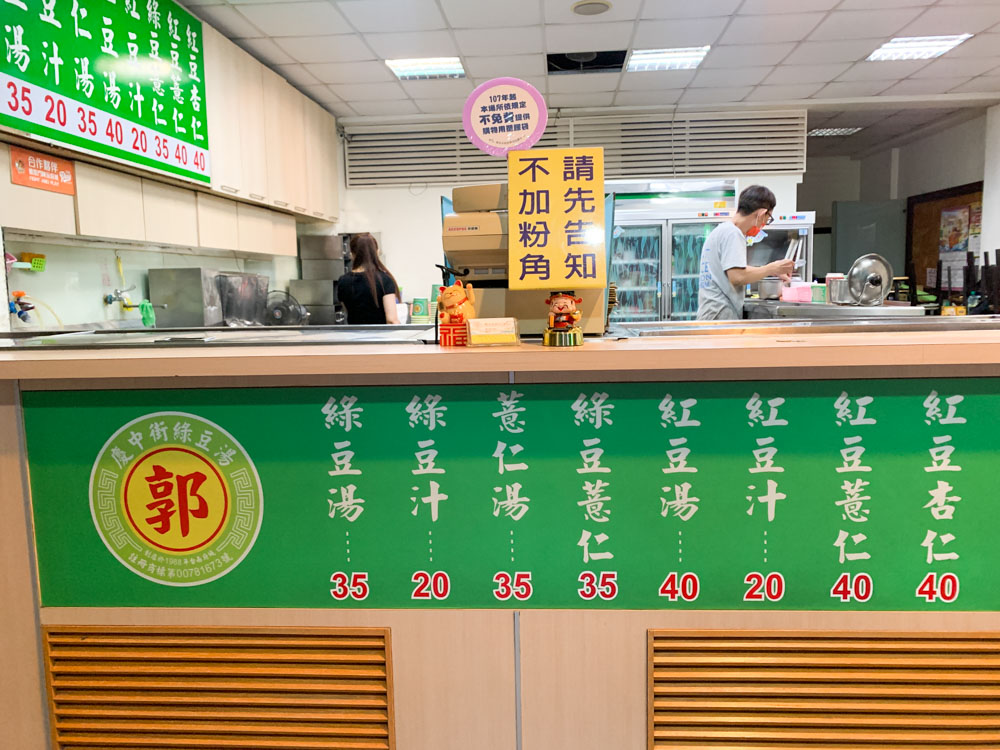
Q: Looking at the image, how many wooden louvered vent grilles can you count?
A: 2